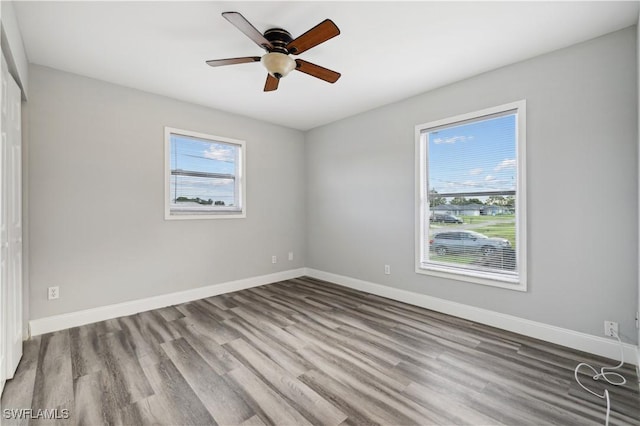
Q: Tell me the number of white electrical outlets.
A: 5